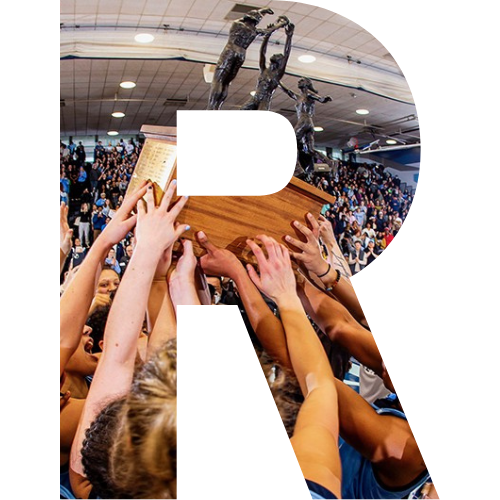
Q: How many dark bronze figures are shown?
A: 3